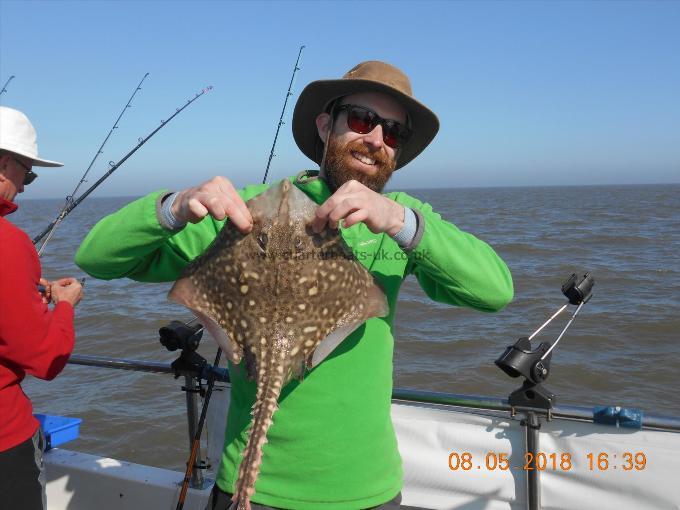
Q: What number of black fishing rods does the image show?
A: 4